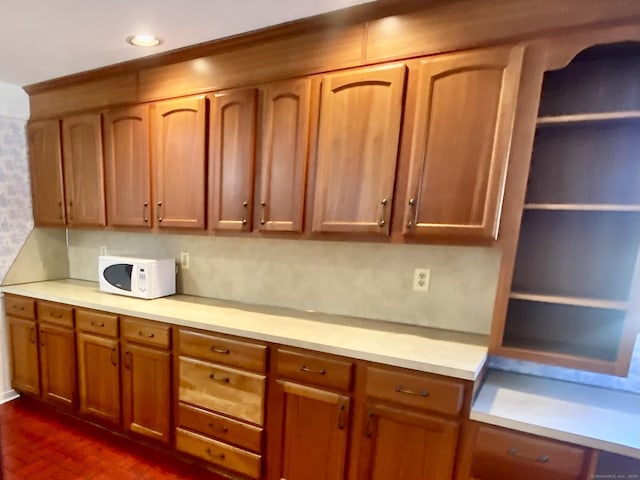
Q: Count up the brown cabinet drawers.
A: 11